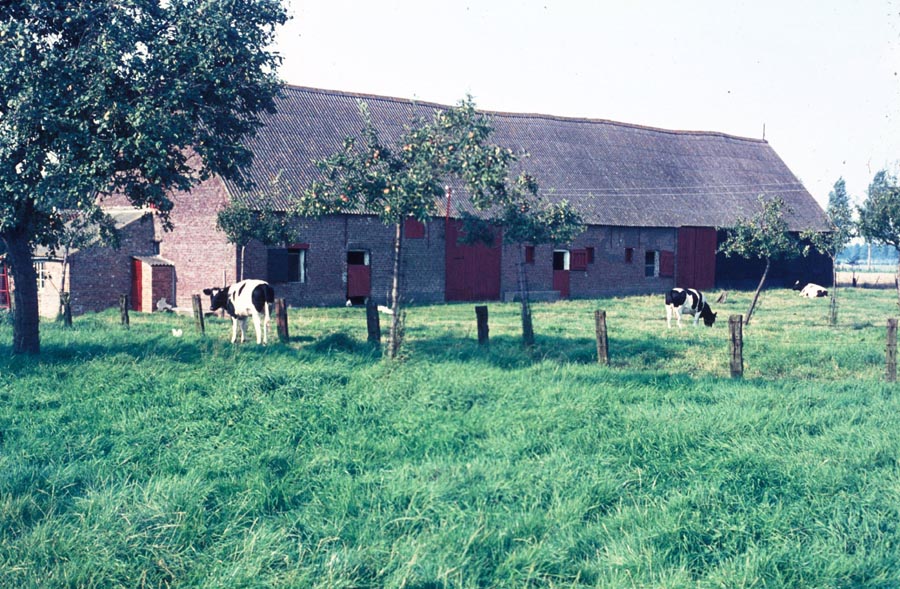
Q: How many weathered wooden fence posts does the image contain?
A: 9